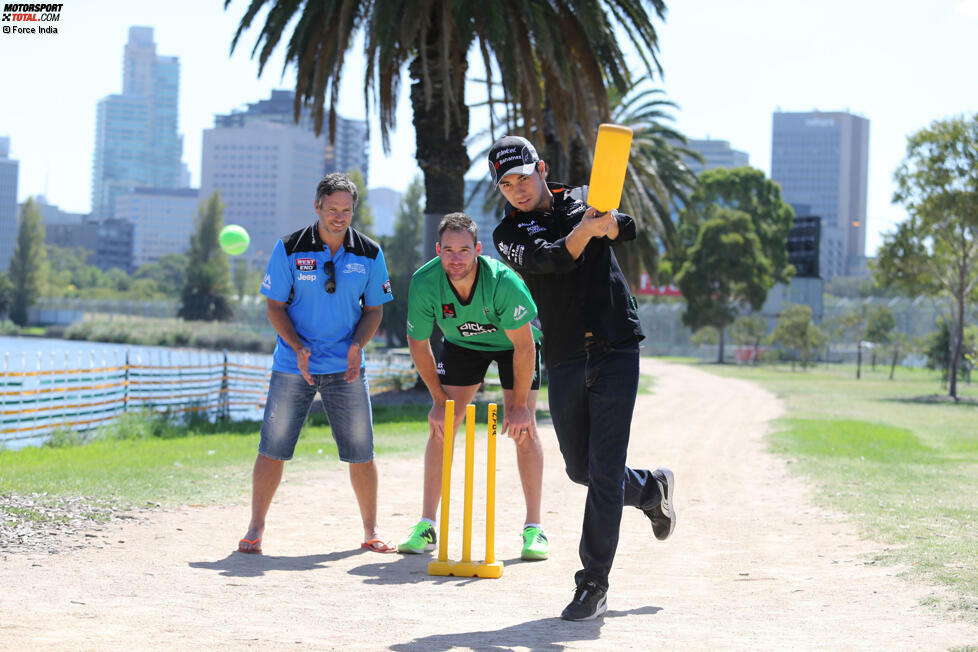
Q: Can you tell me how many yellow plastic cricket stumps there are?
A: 3